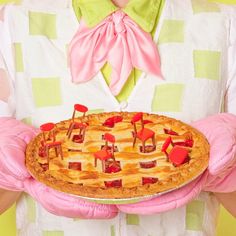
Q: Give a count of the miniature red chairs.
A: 5